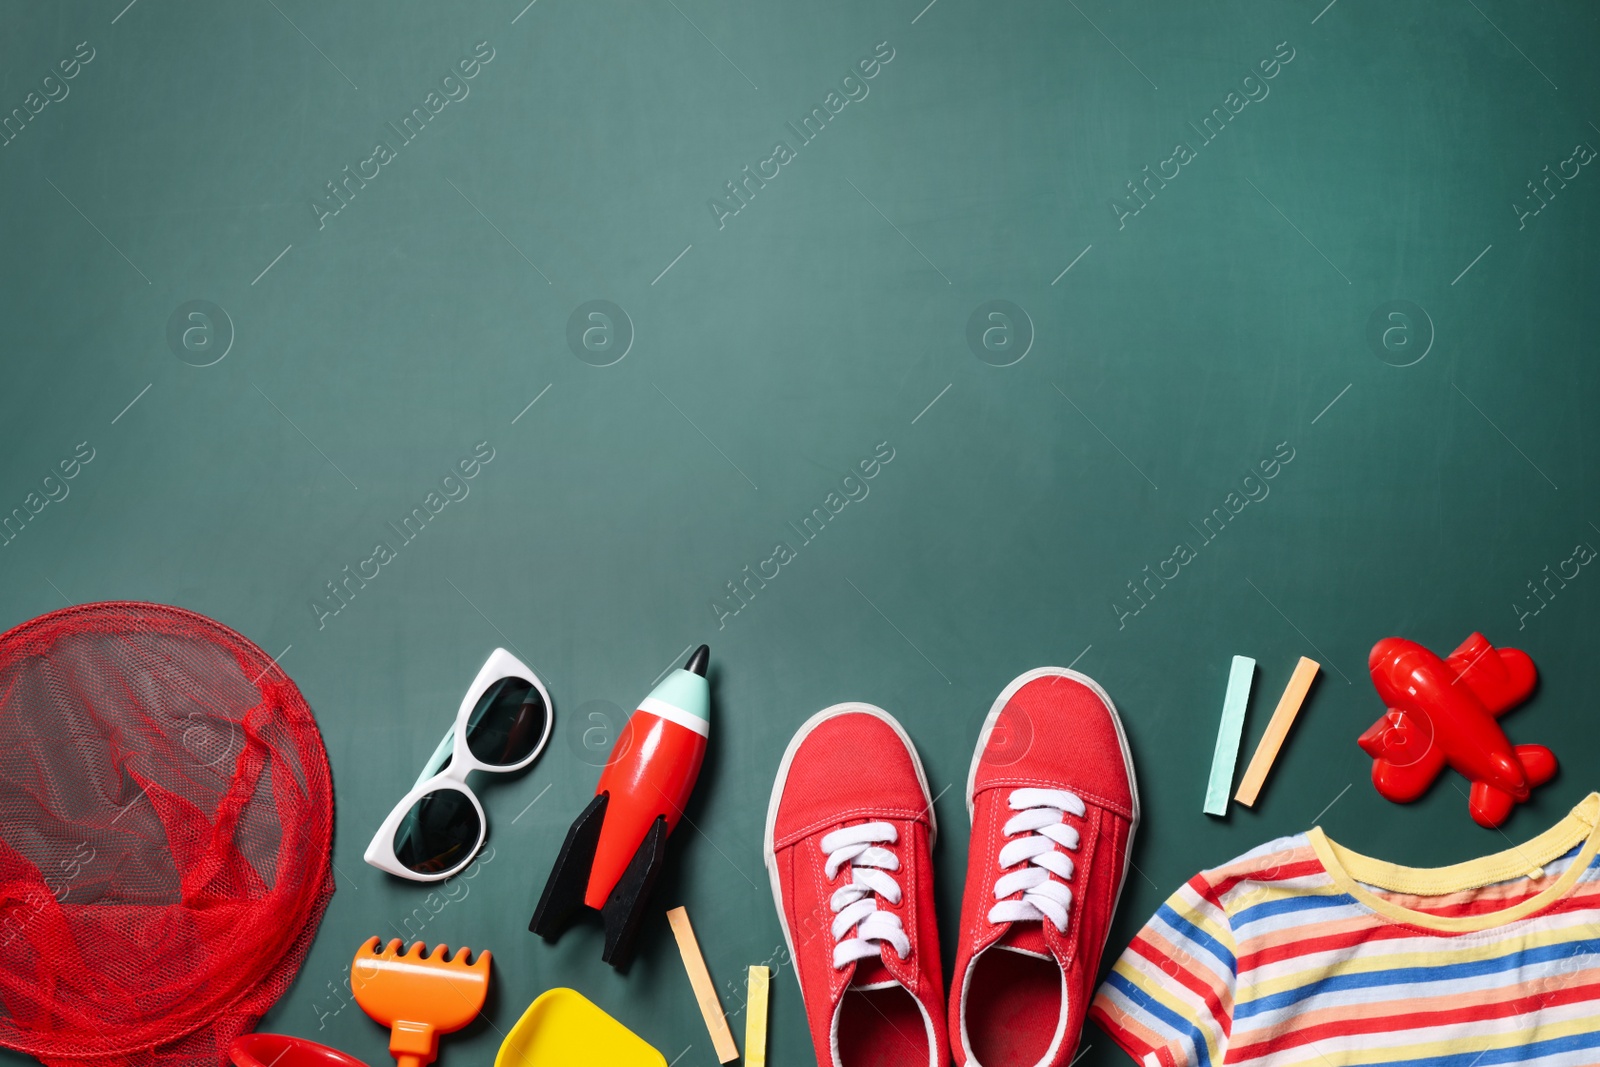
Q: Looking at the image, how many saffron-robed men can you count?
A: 0